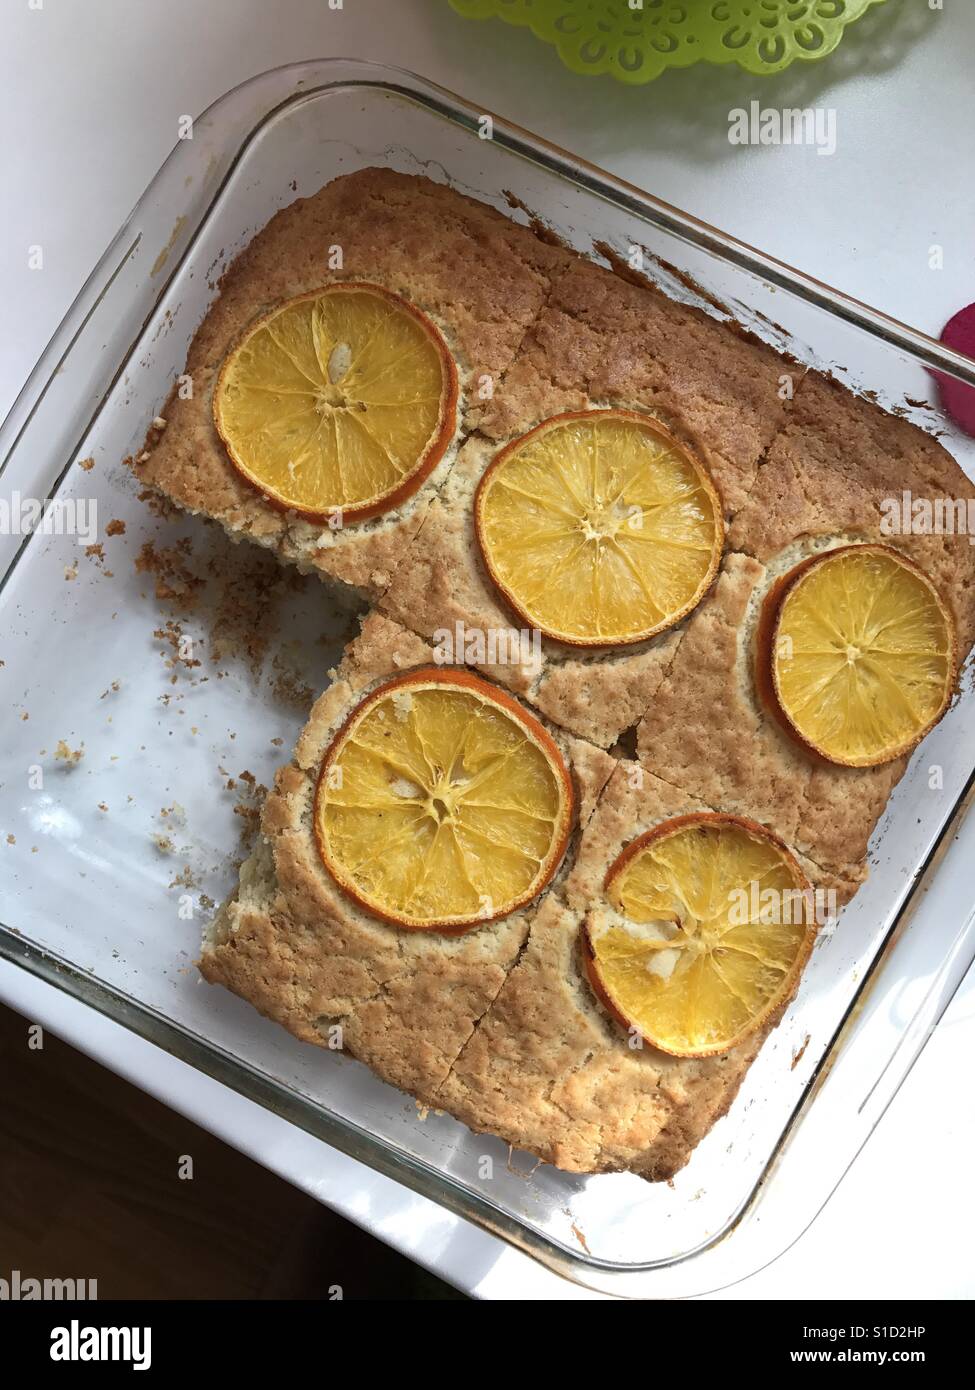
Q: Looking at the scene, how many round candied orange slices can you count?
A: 5